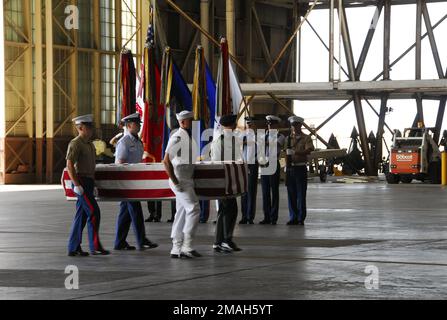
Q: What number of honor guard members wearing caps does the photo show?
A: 7